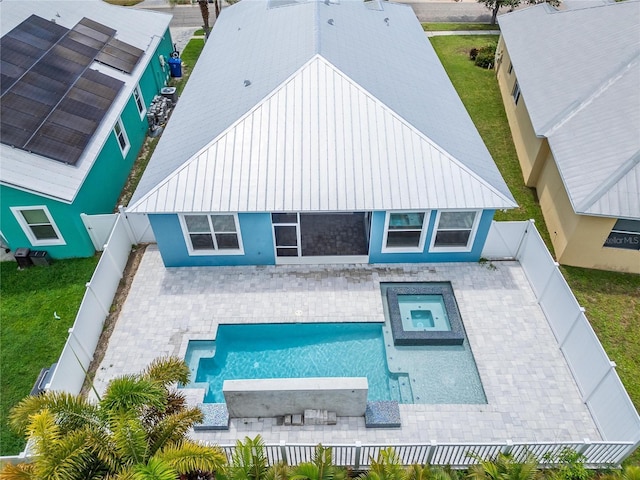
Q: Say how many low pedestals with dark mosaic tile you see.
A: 2